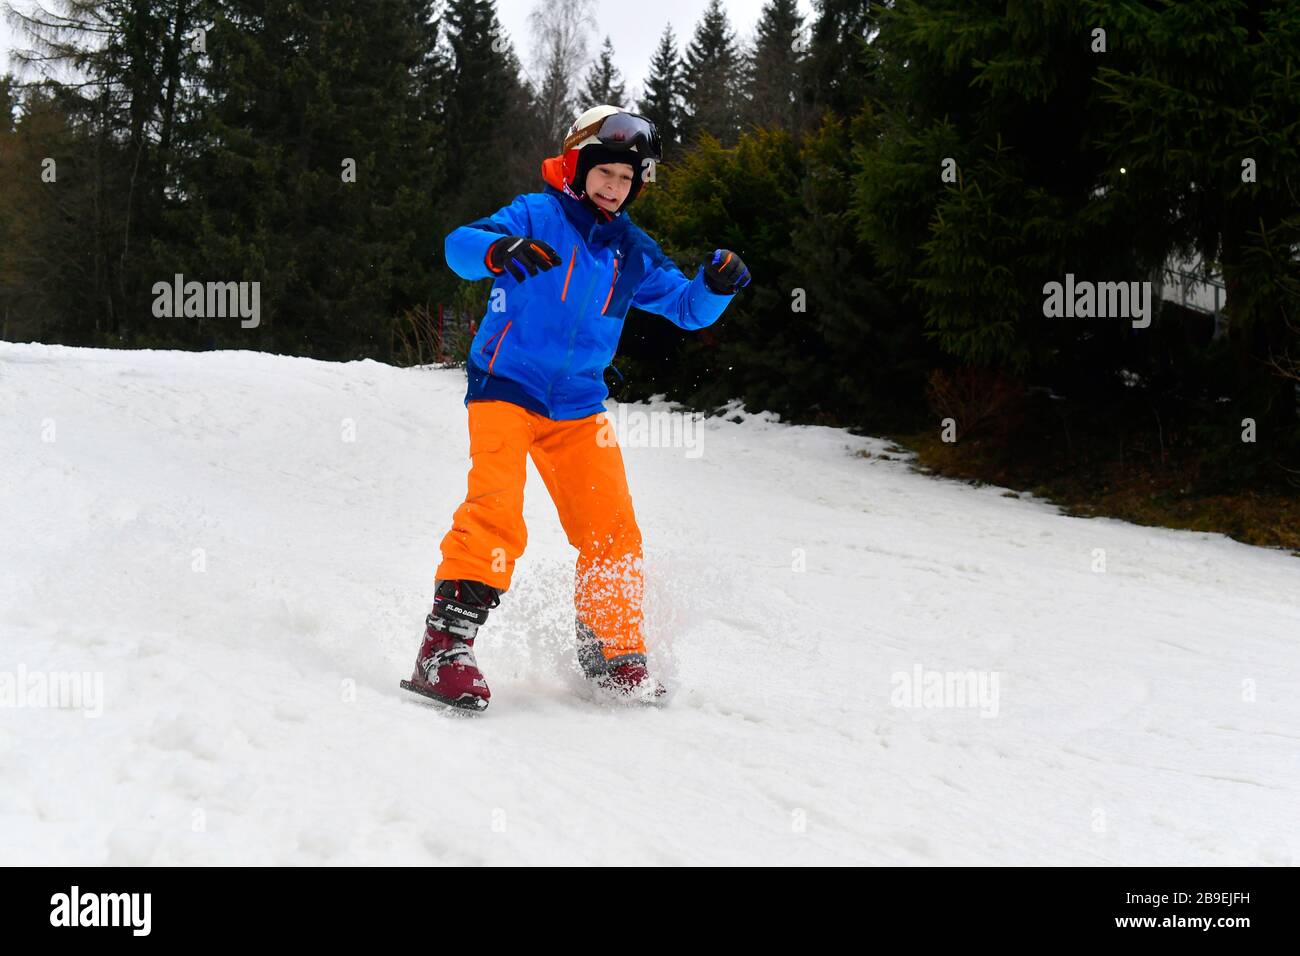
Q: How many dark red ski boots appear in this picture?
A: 2